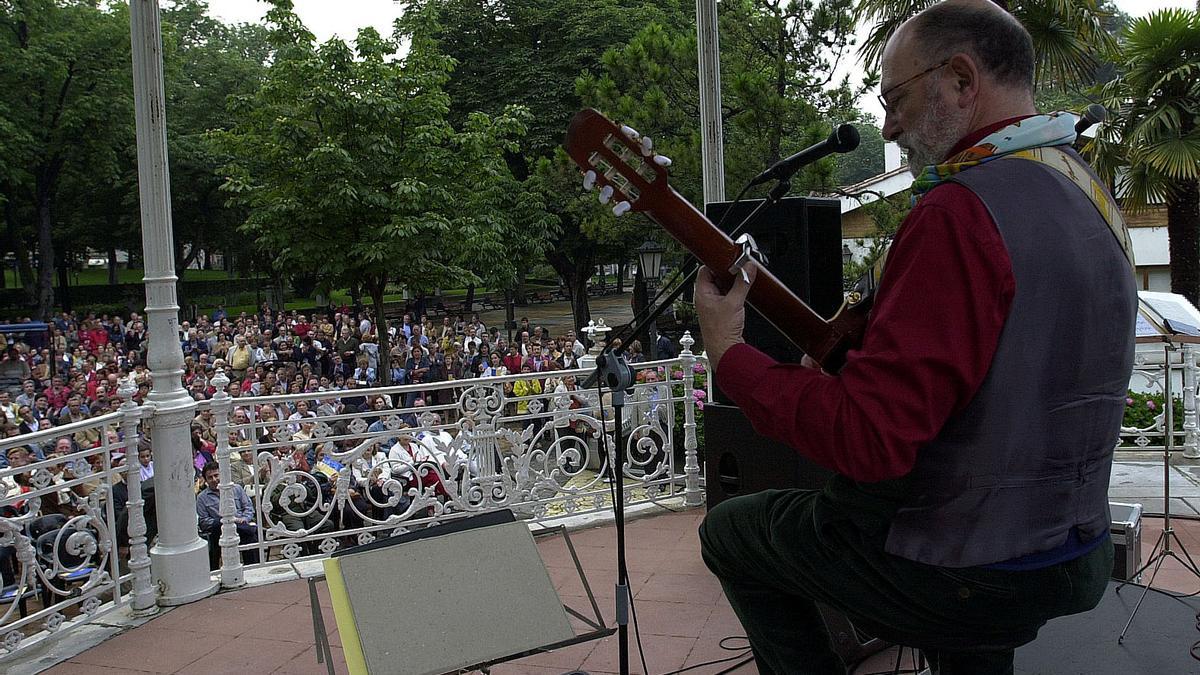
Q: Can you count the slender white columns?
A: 2